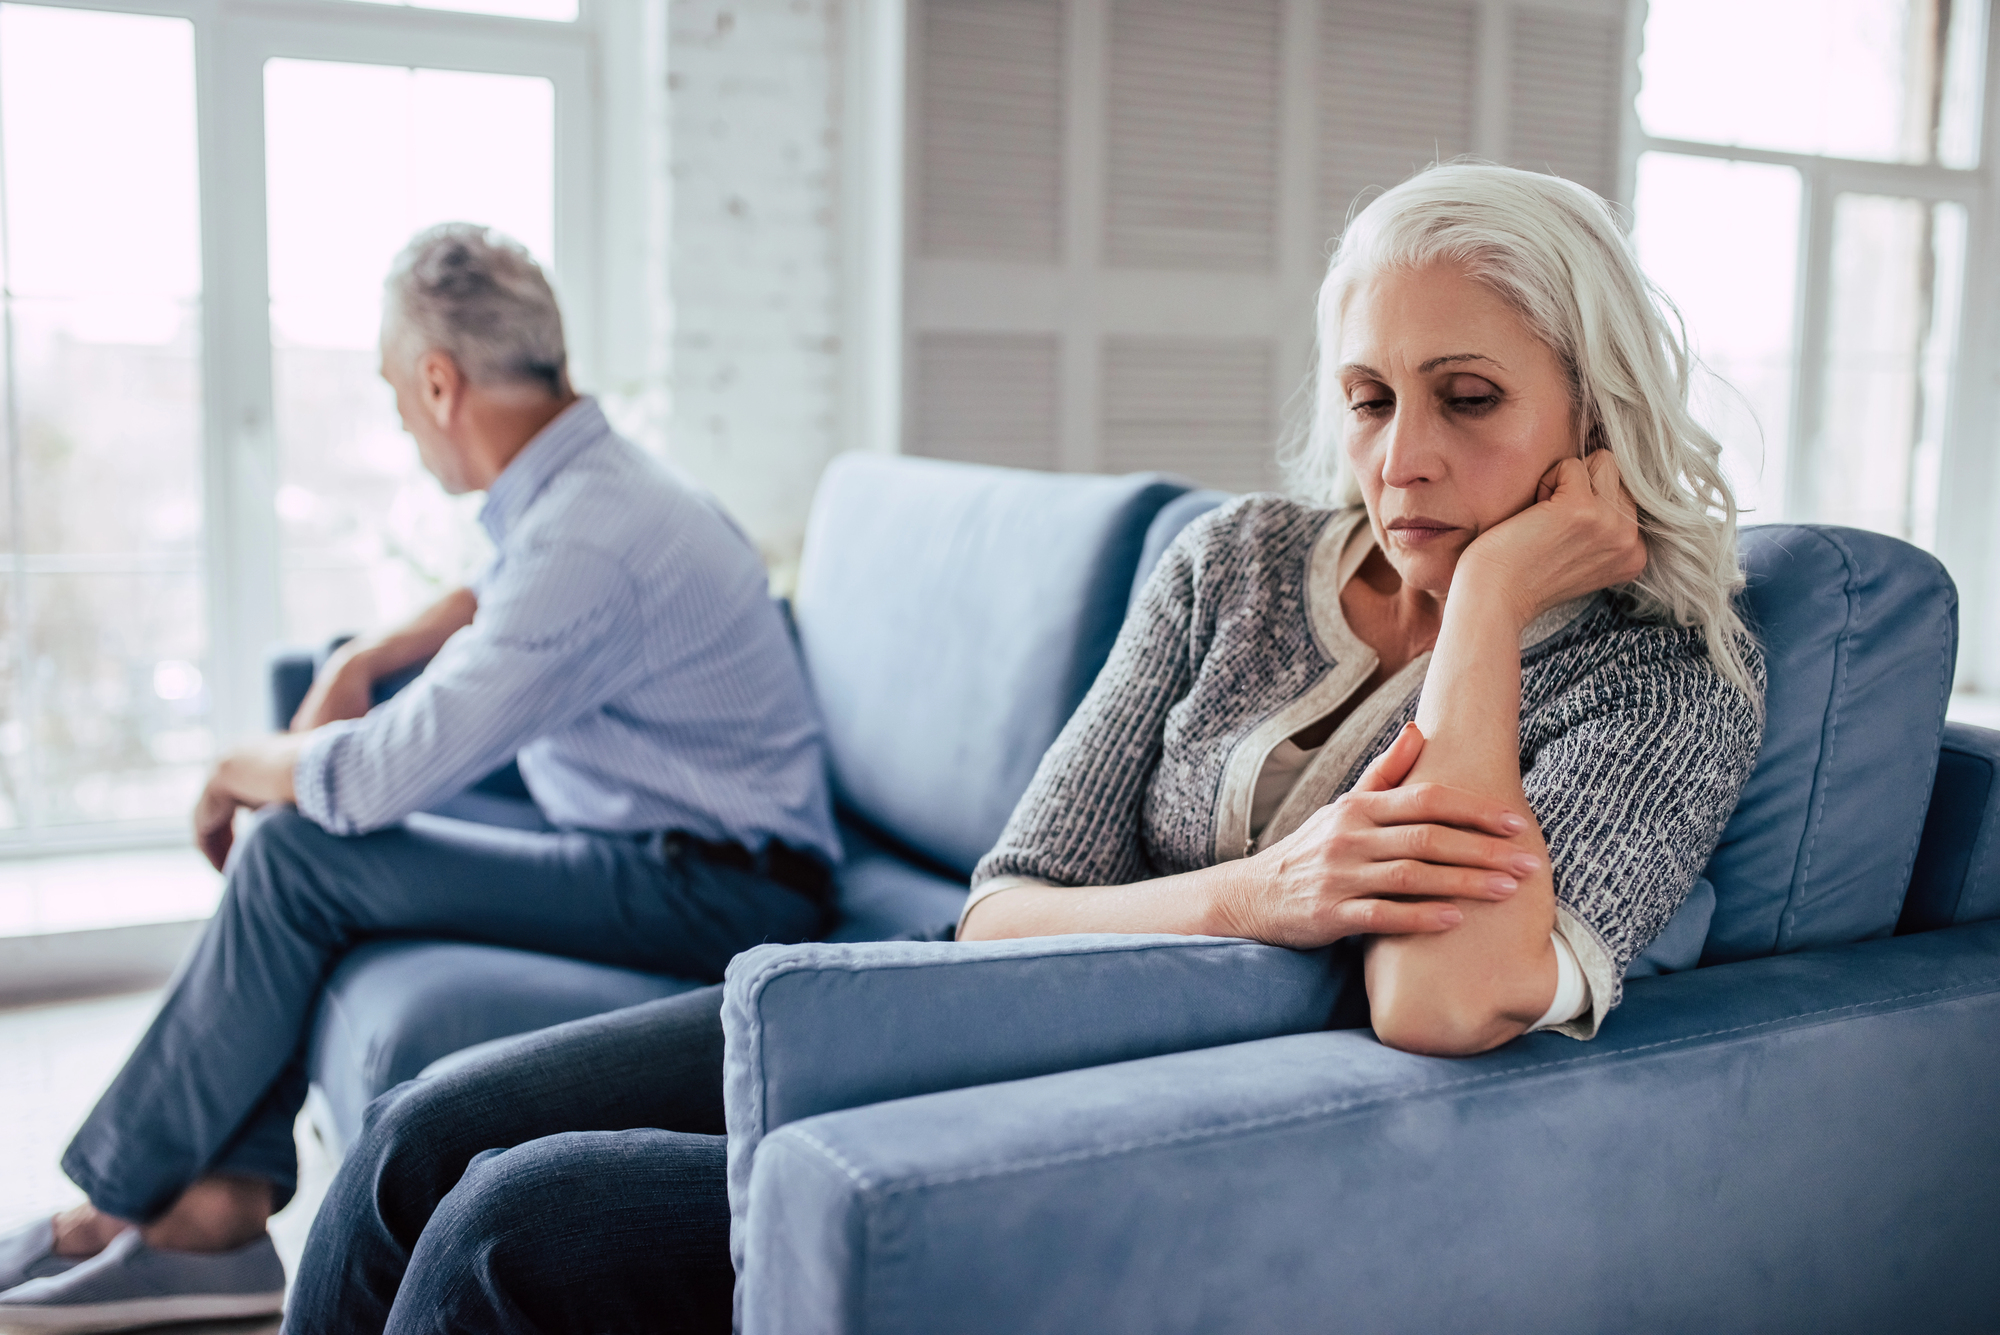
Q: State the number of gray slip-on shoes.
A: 2